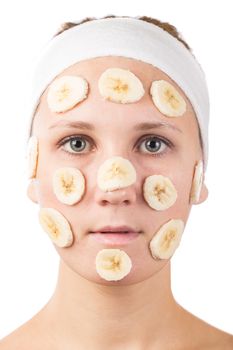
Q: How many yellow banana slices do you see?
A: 11